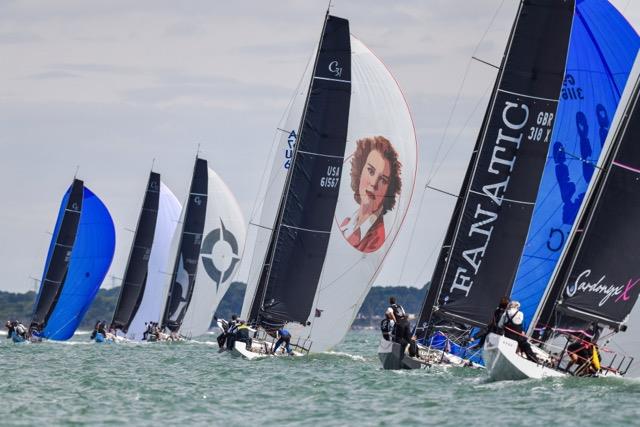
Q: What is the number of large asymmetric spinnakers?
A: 5